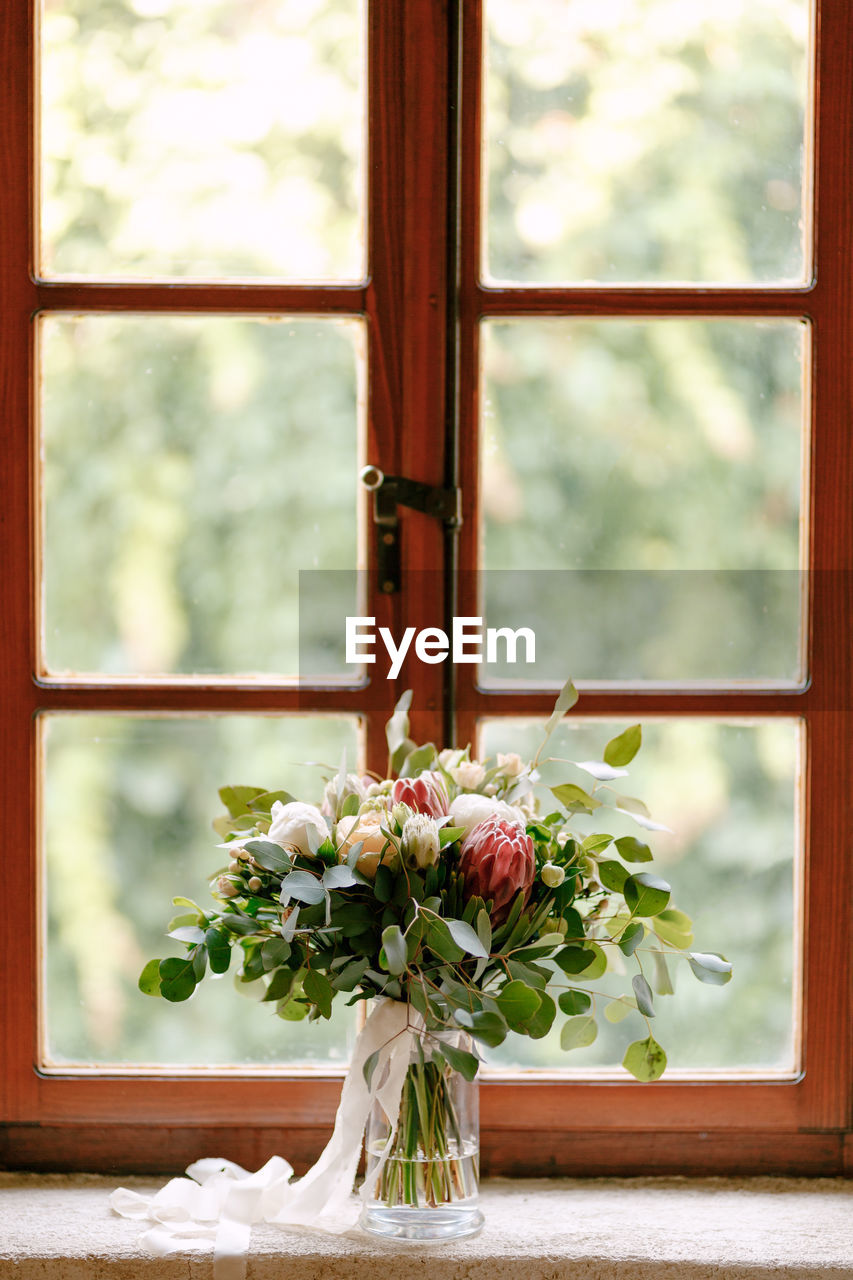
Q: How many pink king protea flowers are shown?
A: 2